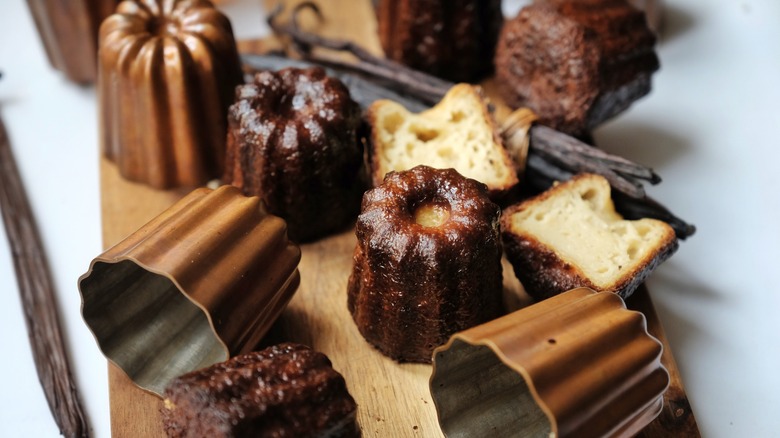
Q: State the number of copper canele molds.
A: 4